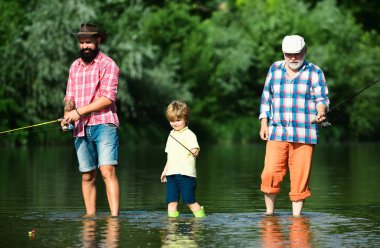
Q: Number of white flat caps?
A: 1